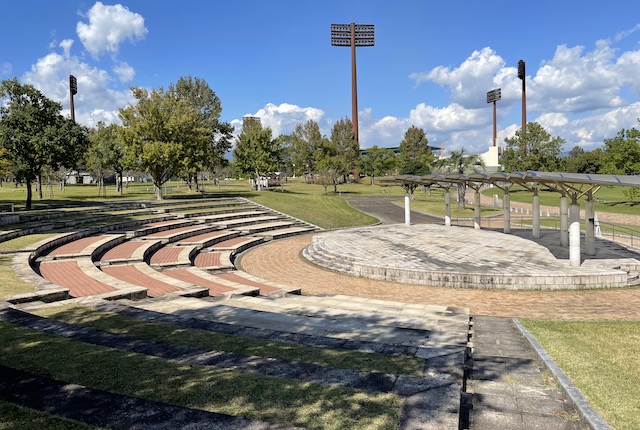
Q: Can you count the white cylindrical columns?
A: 8